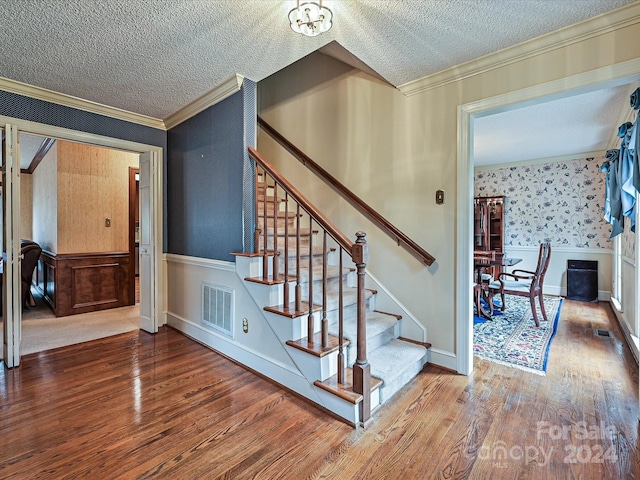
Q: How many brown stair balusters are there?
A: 8